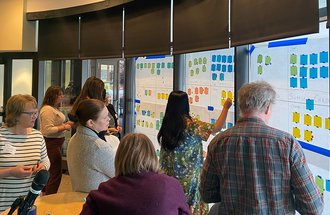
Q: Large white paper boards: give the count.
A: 3